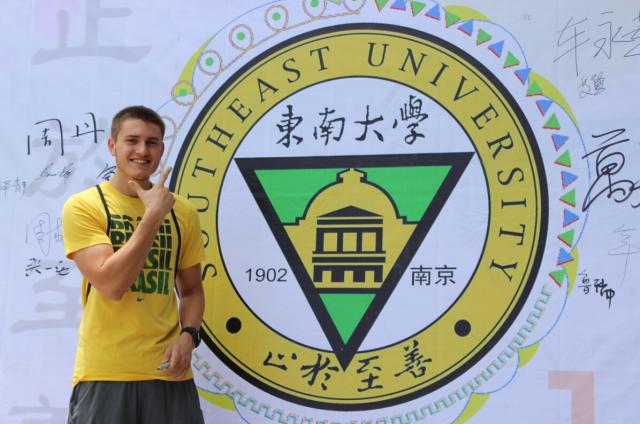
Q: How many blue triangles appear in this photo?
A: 10